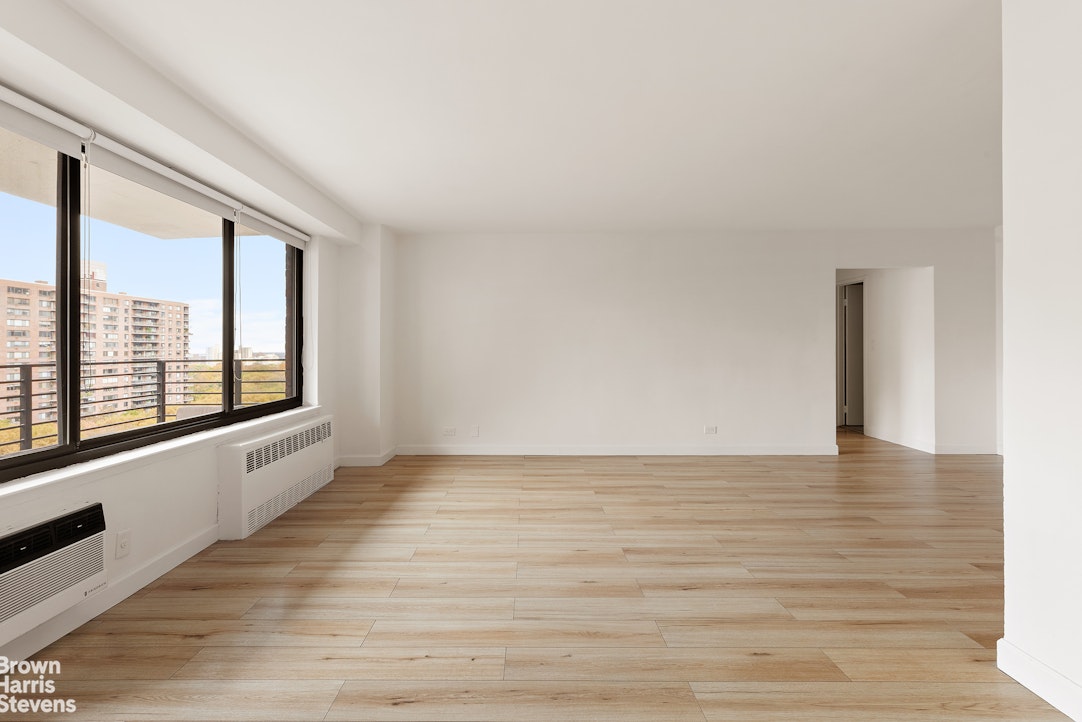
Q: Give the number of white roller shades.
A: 3